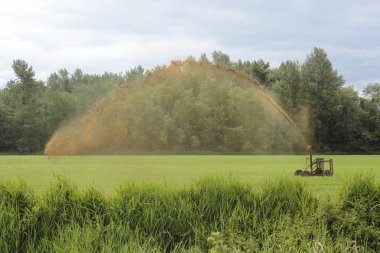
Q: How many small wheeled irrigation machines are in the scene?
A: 1